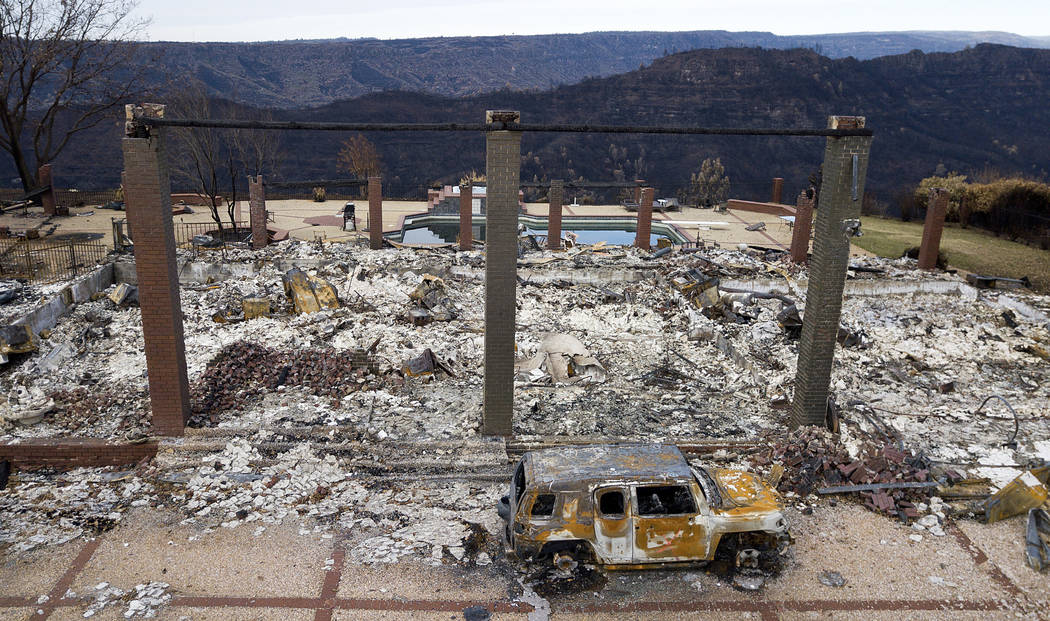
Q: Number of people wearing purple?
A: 0